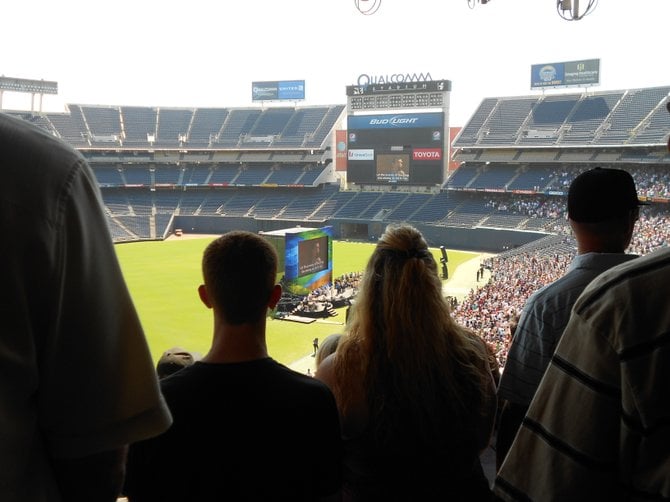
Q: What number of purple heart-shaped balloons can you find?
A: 0